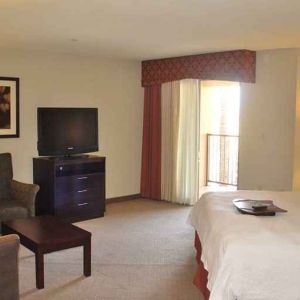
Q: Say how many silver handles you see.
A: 3